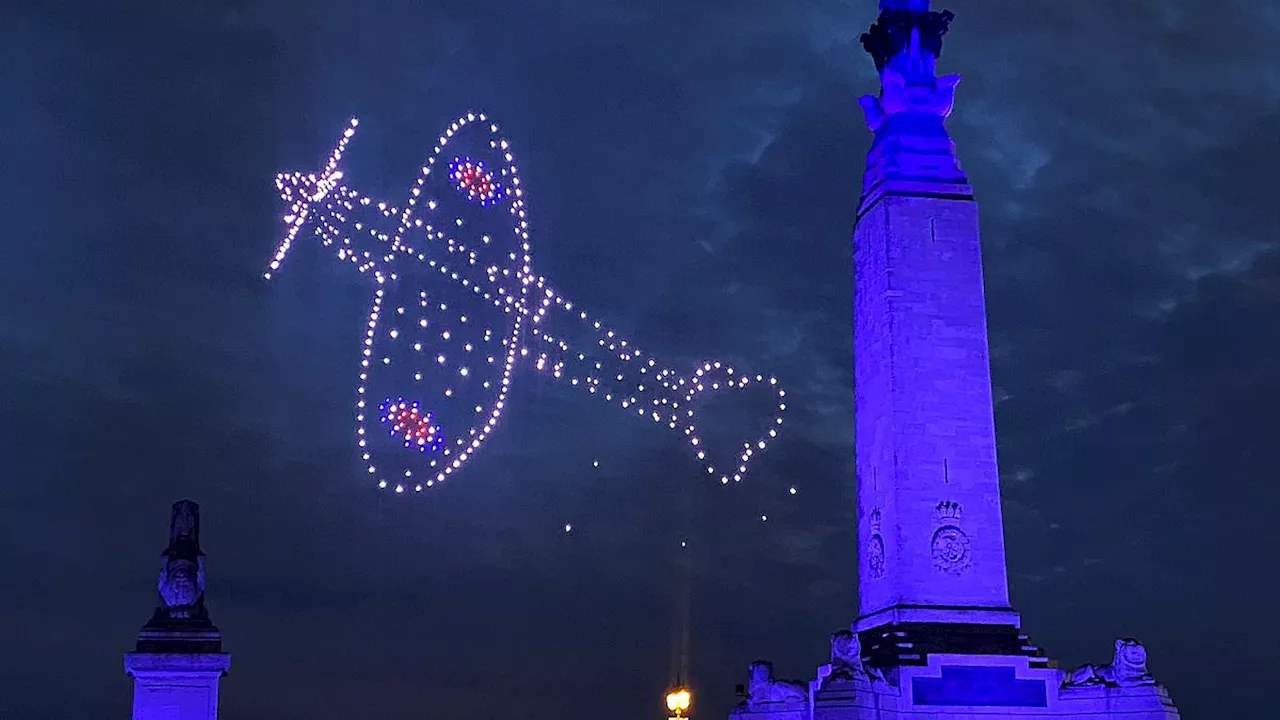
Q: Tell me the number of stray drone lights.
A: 5